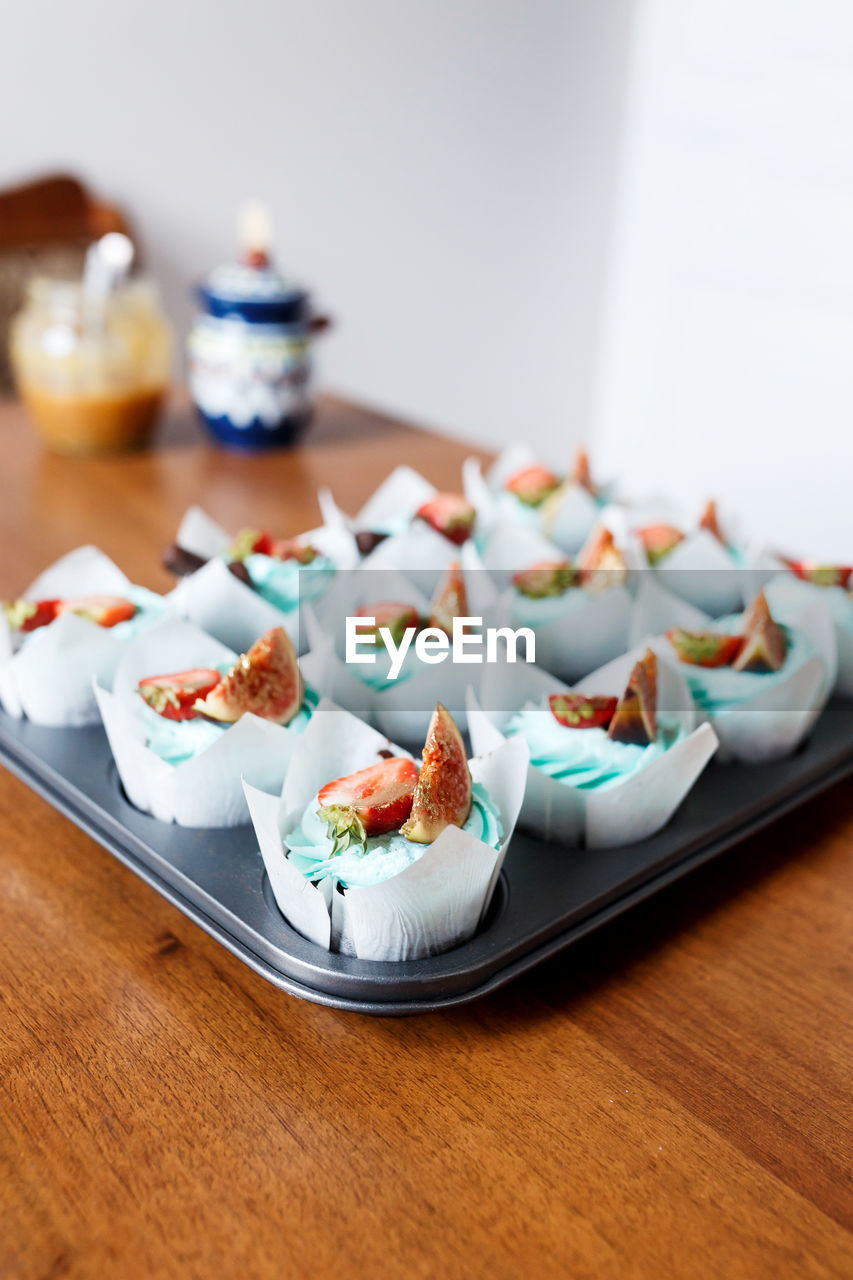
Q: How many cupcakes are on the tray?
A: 12